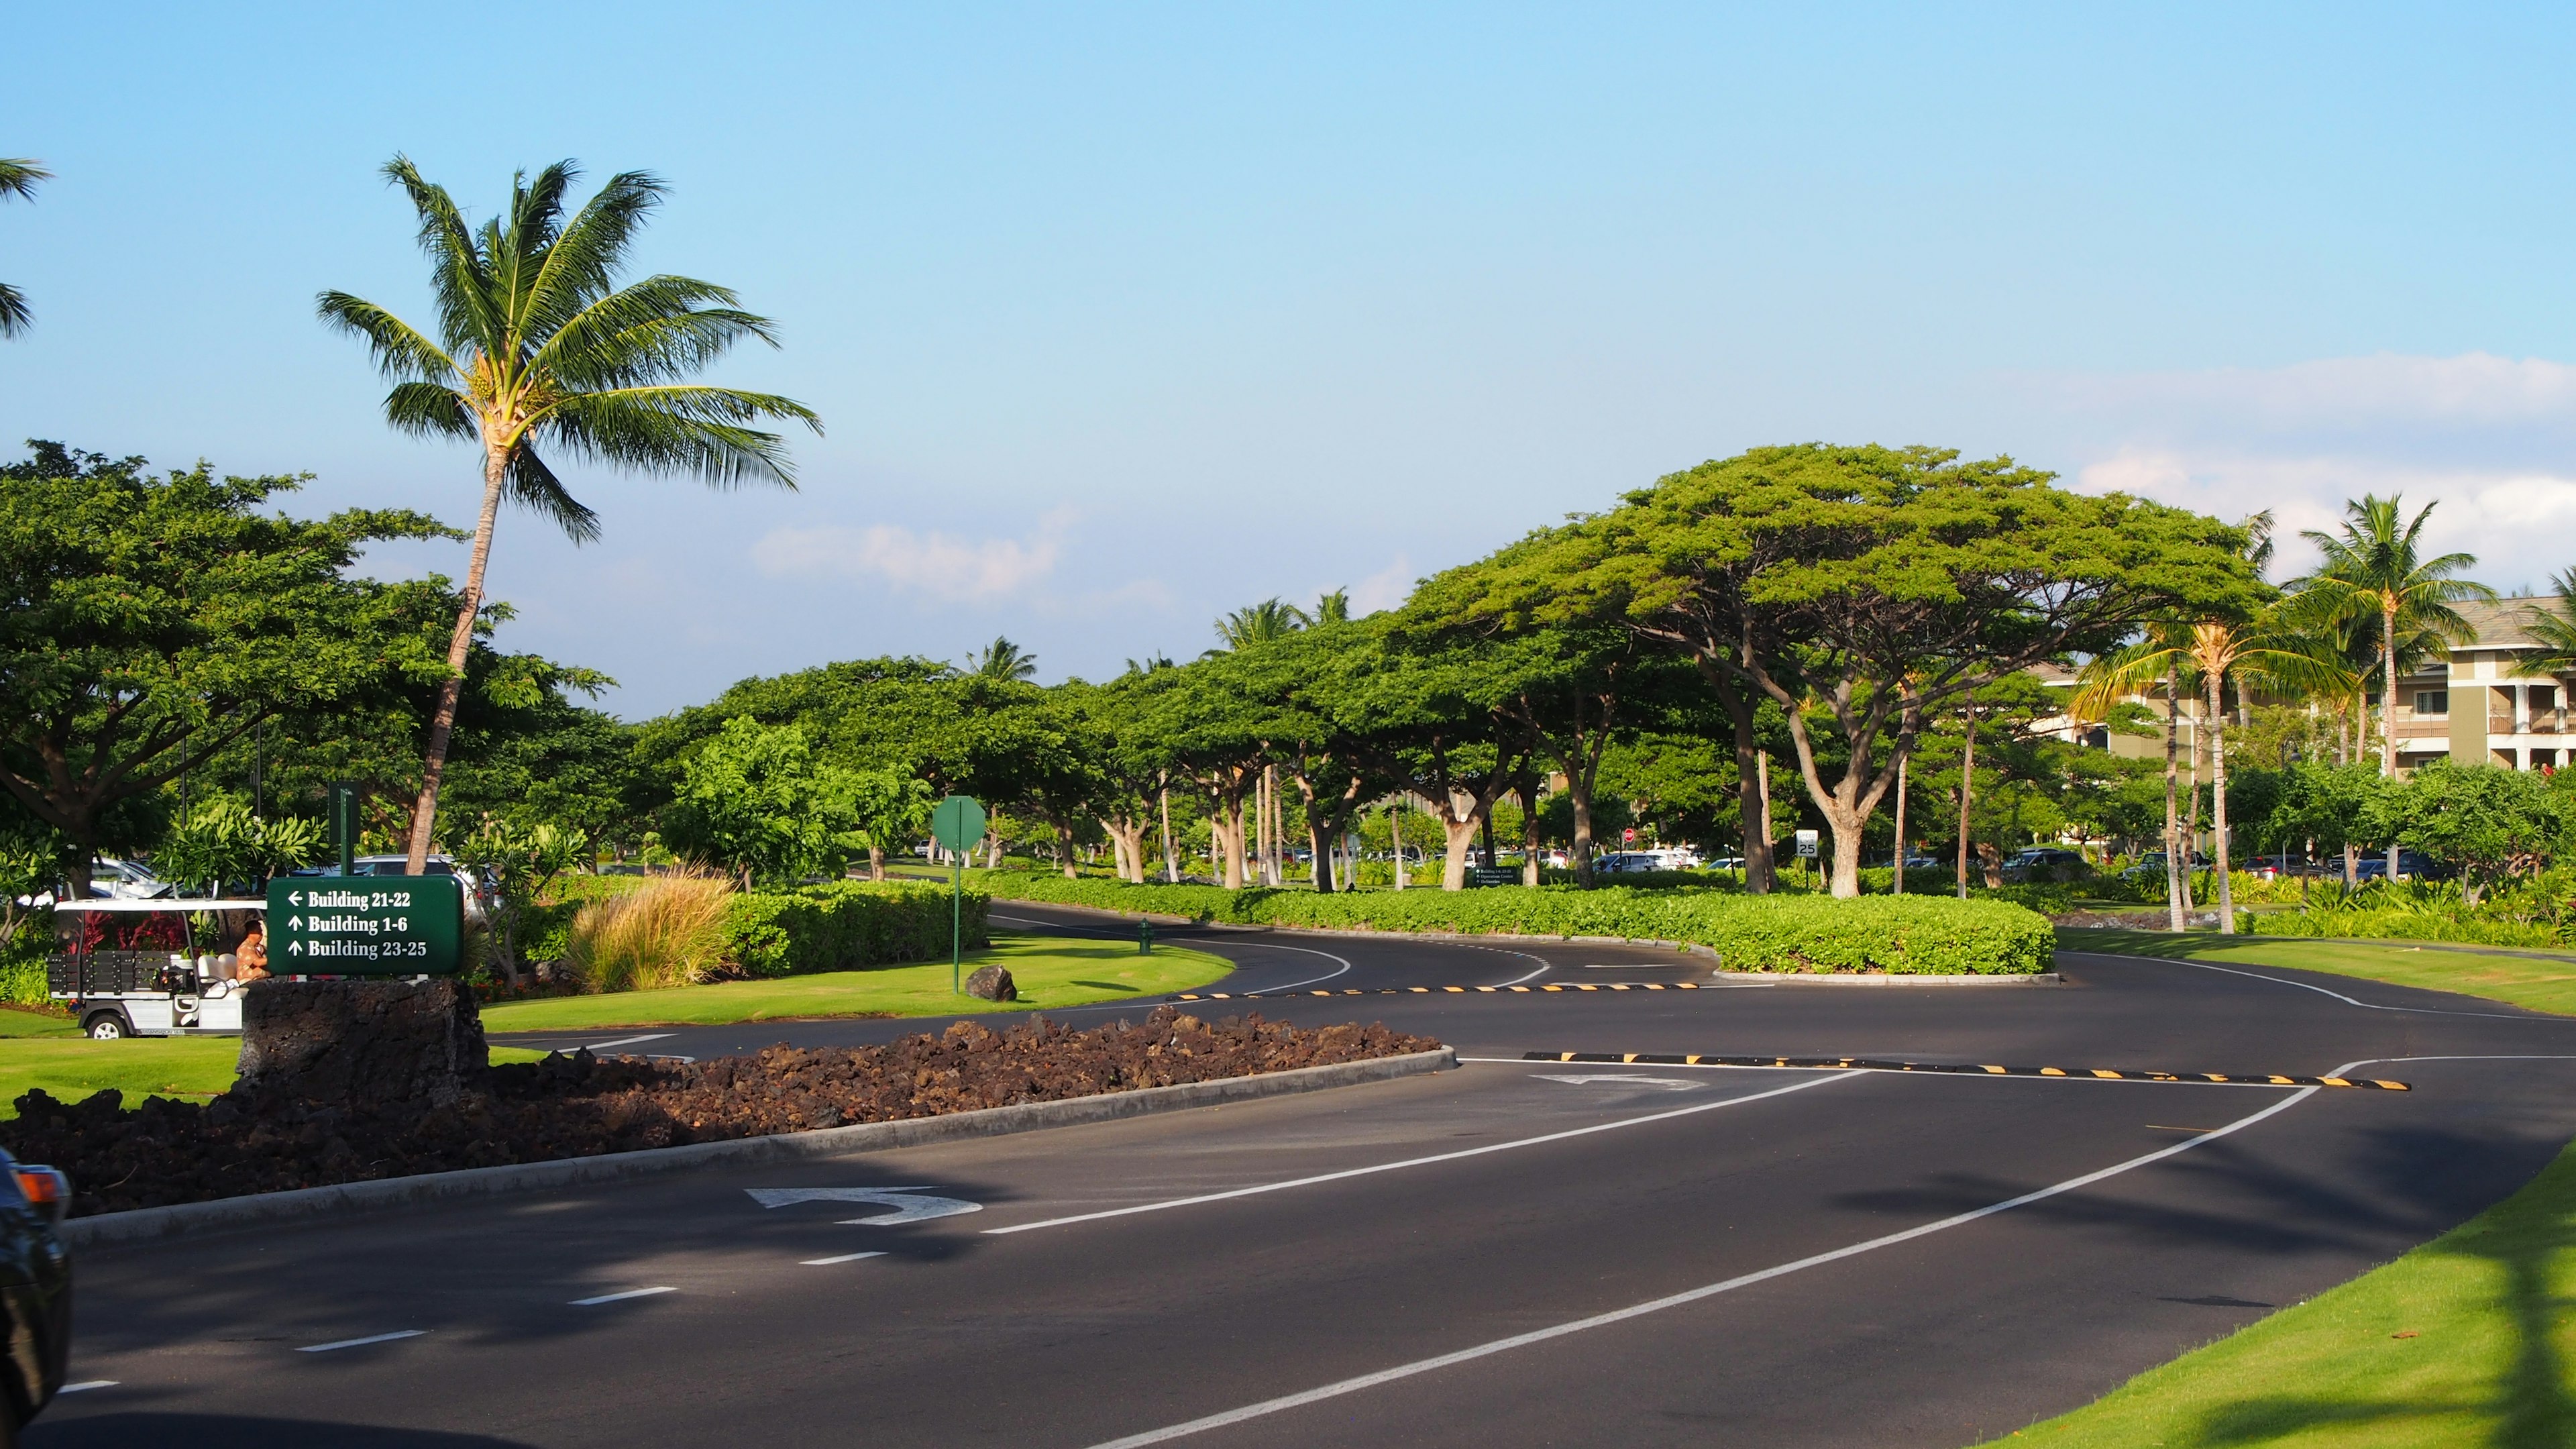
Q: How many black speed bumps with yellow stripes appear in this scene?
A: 2